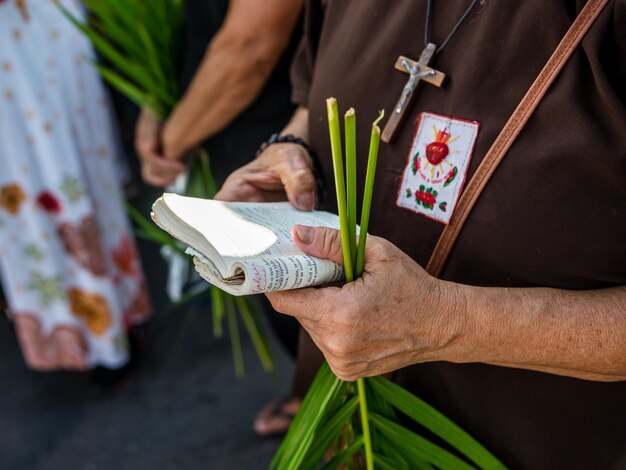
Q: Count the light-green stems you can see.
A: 3